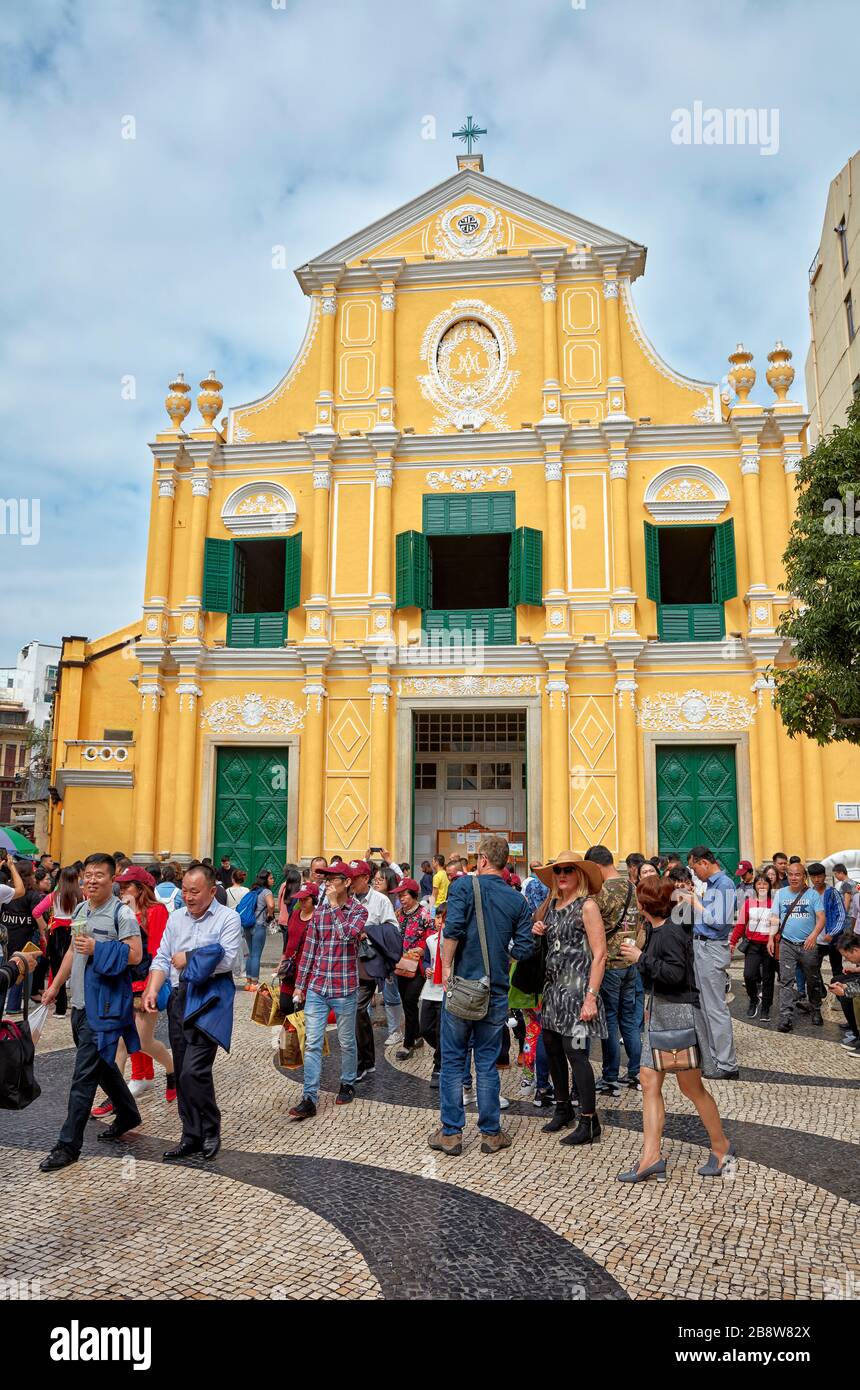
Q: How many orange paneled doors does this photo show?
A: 0